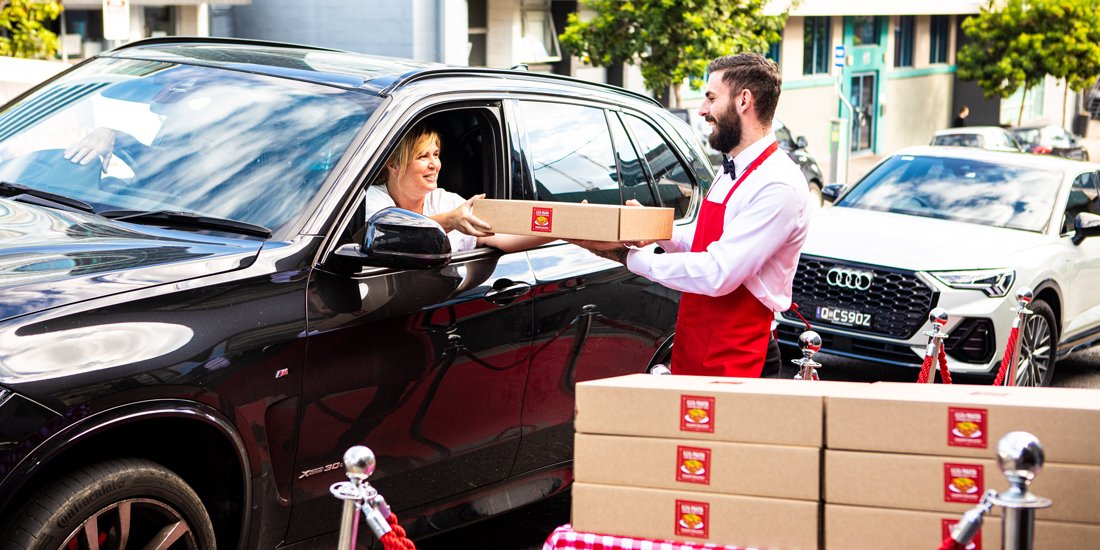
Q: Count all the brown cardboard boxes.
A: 7